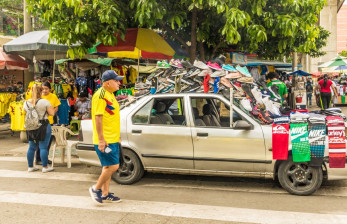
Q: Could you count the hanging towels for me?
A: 4